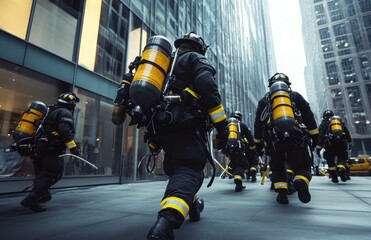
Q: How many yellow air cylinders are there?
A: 5